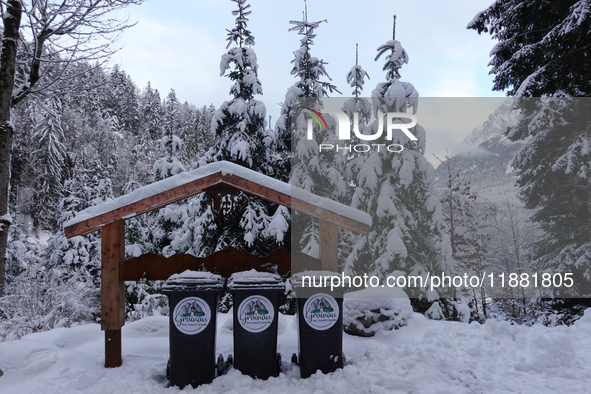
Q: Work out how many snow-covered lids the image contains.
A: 3